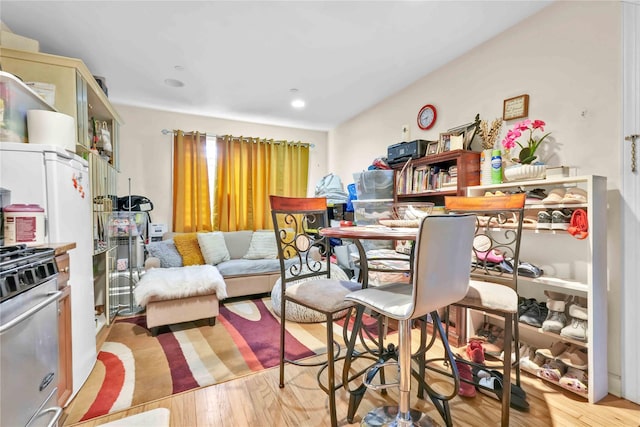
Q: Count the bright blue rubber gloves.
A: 0